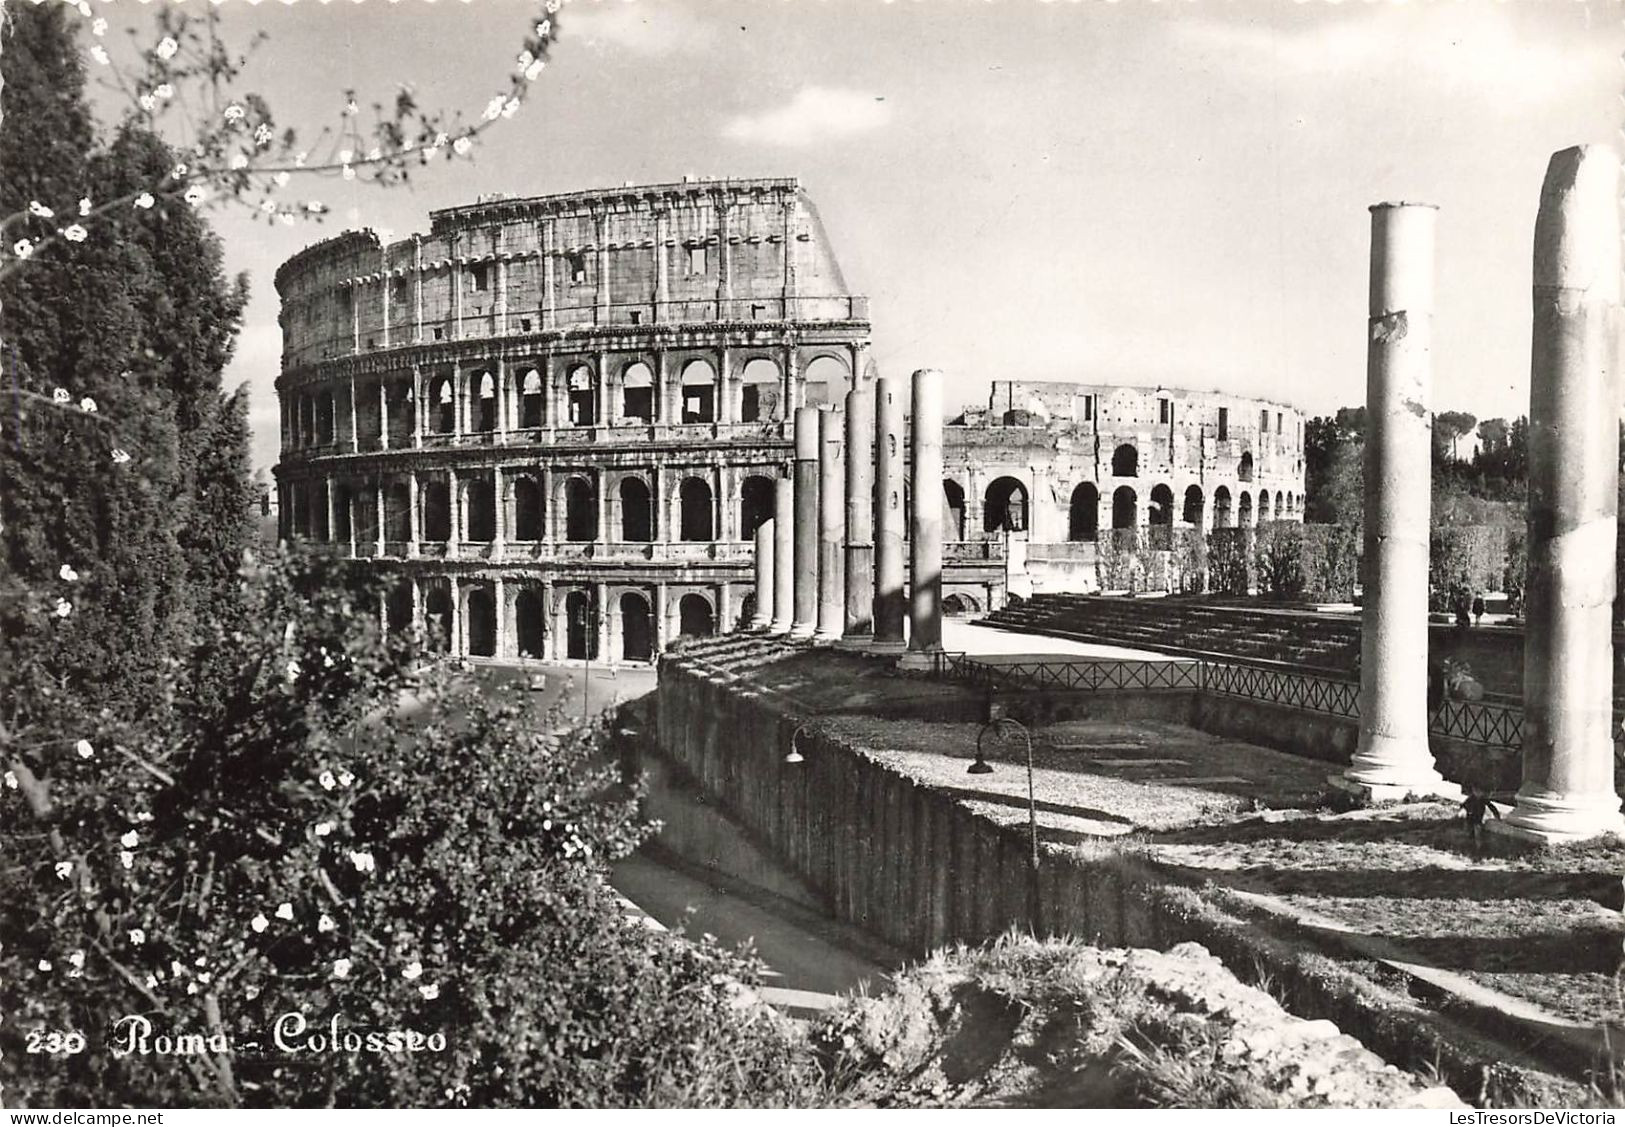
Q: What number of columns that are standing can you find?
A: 9